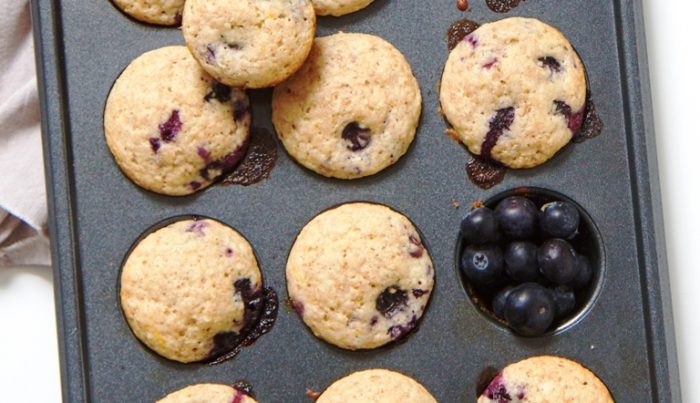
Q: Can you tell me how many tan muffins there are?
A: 11